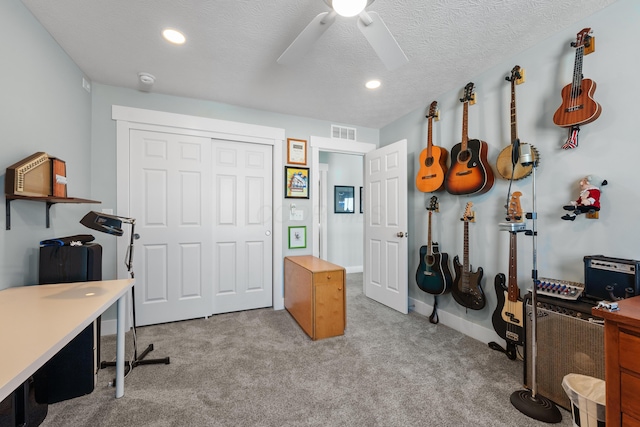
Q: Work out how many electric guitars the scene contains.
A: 2